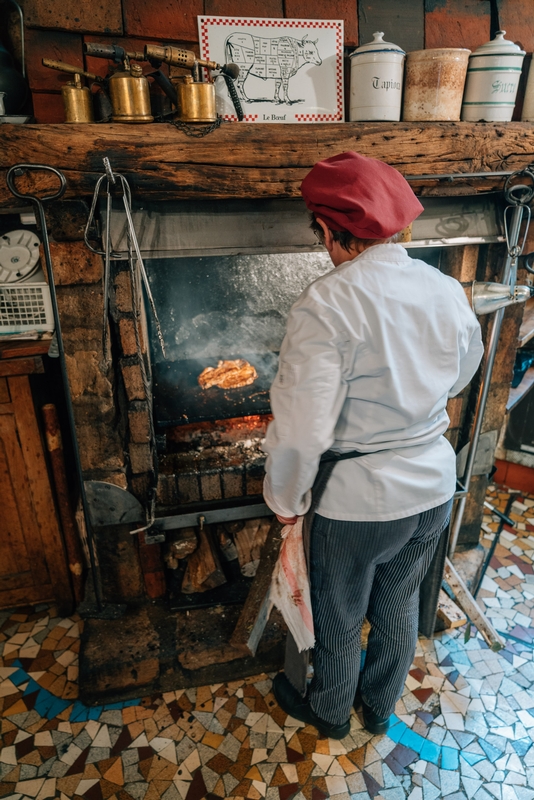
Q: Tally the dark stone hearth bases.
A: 1